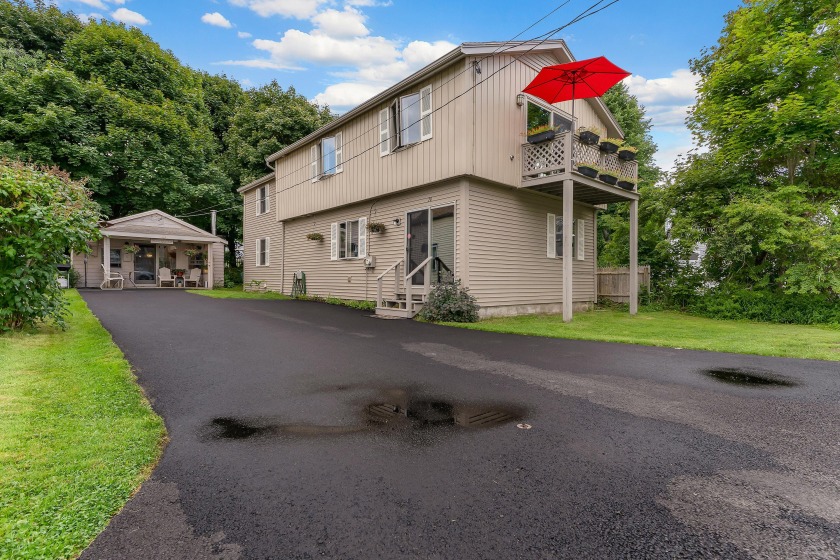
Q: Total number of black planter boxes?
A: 7